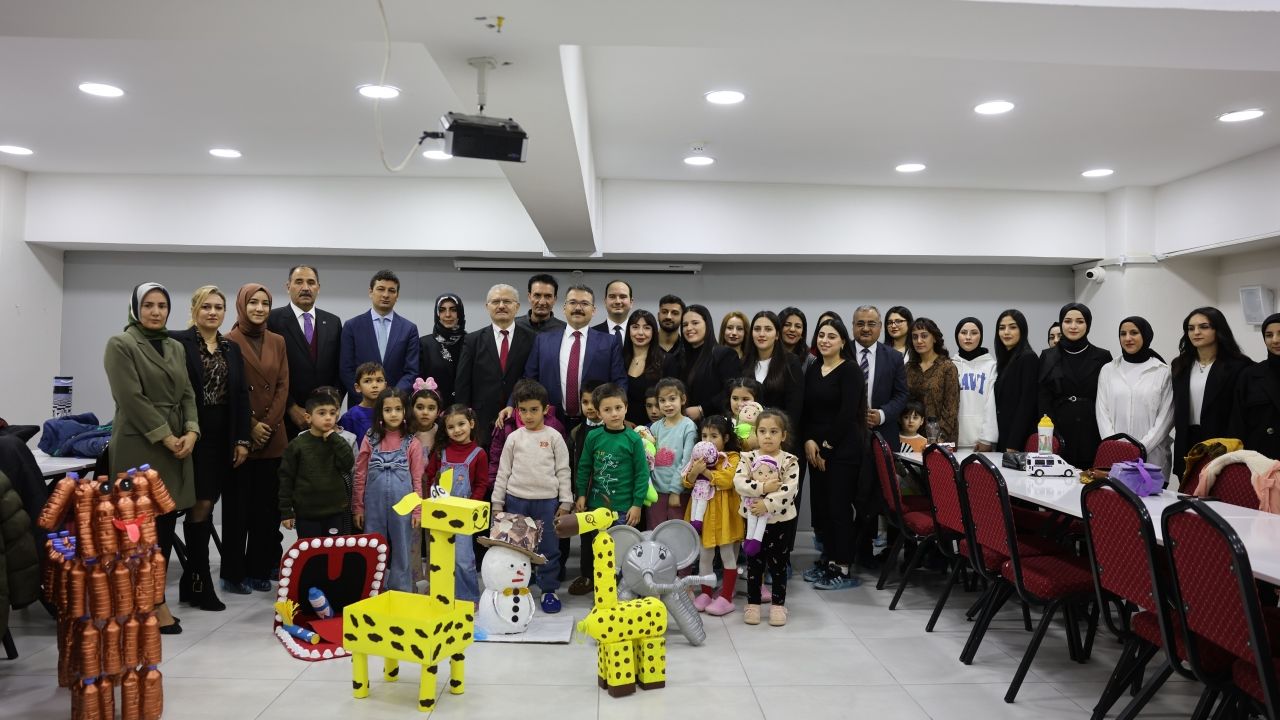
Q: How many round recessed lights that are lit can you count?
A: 11